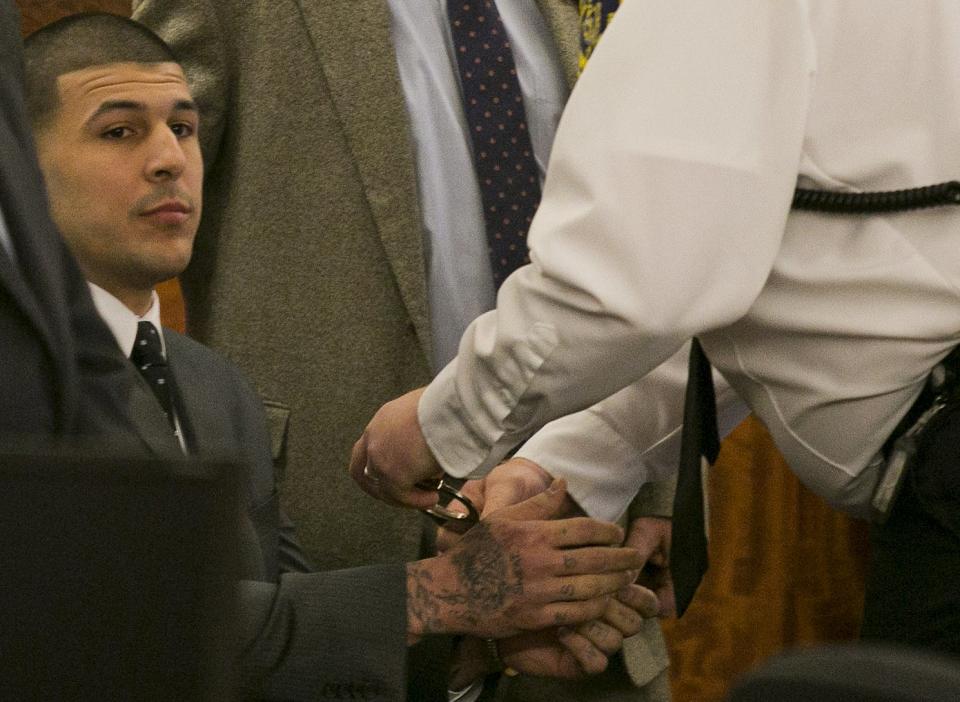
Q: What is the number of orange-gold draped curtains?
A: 0